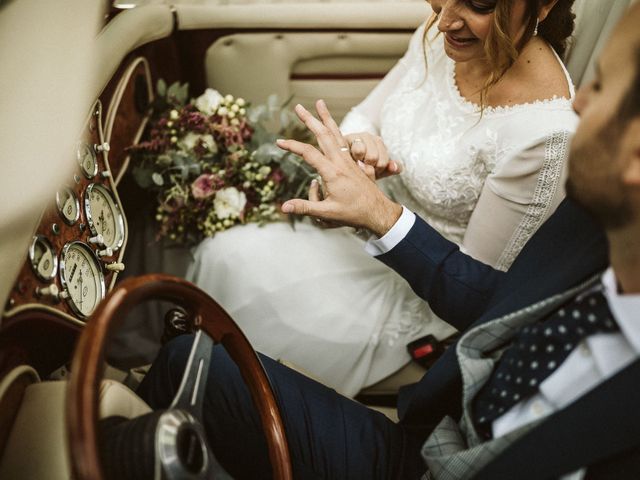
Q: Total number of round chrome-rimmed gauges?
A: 5